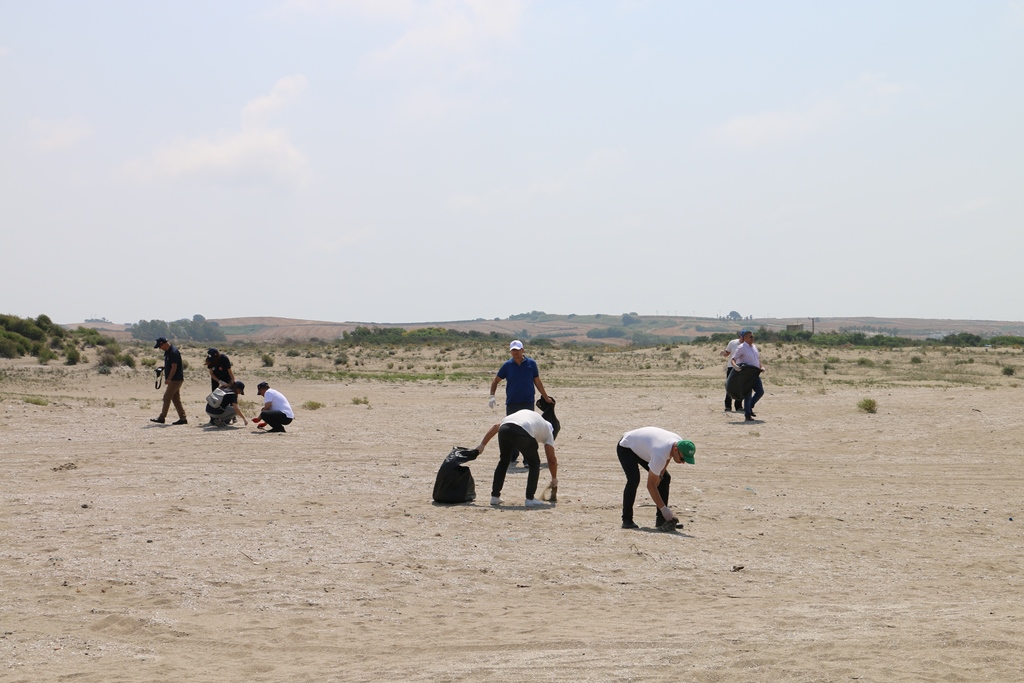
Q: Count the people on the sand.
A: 9